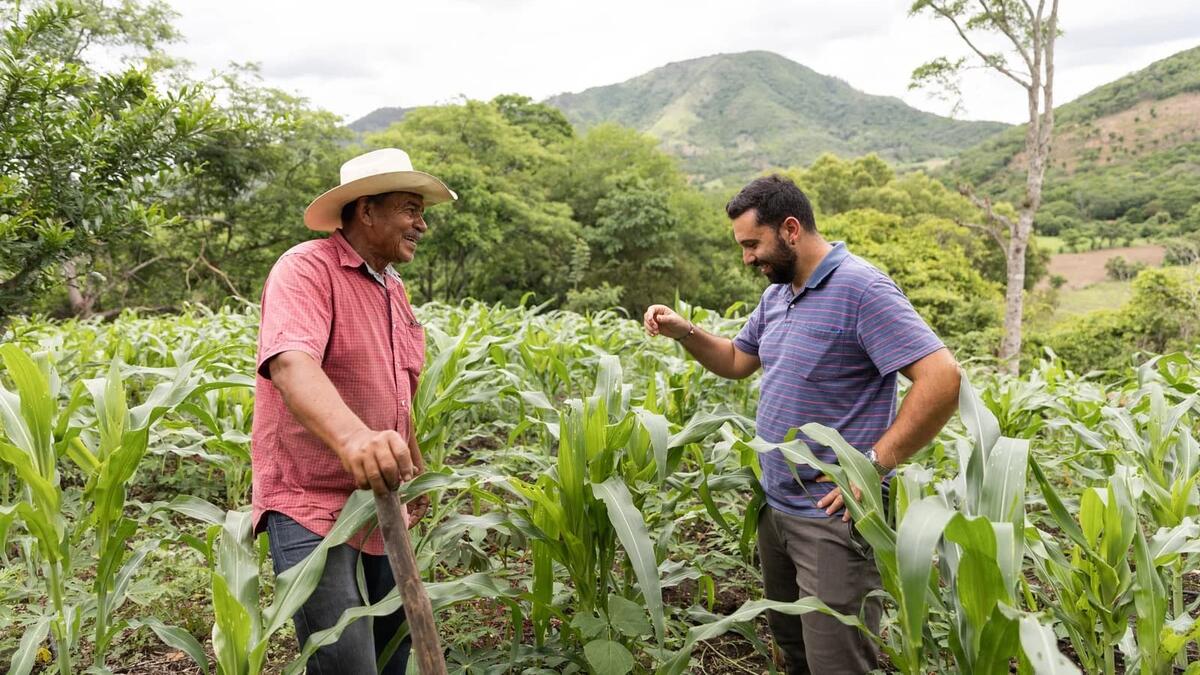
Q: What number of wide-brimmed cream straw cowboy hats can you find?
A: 1